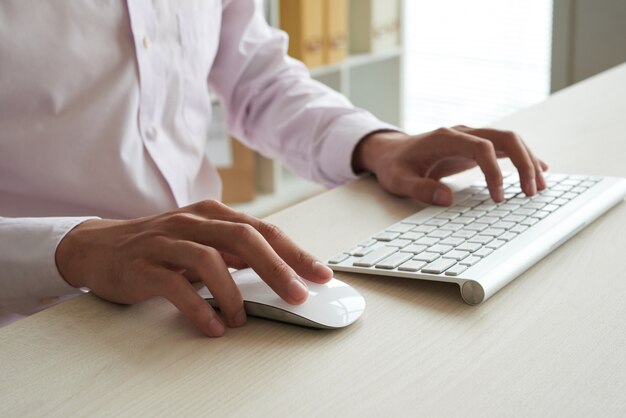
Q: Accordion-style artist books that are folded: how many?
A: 0